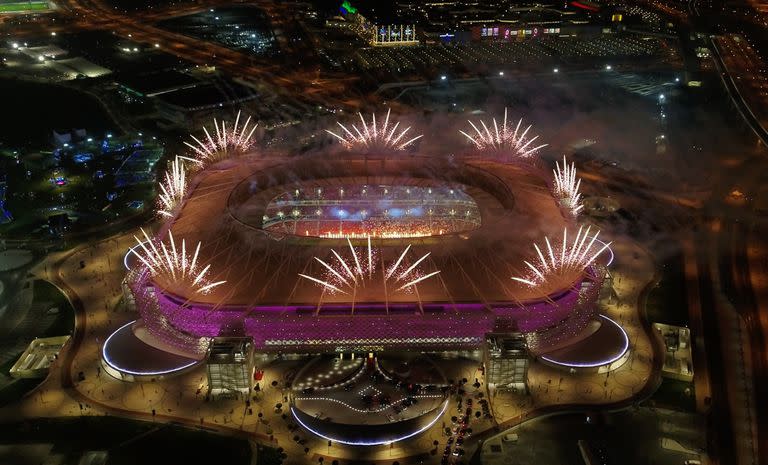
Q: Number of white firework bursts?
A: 8